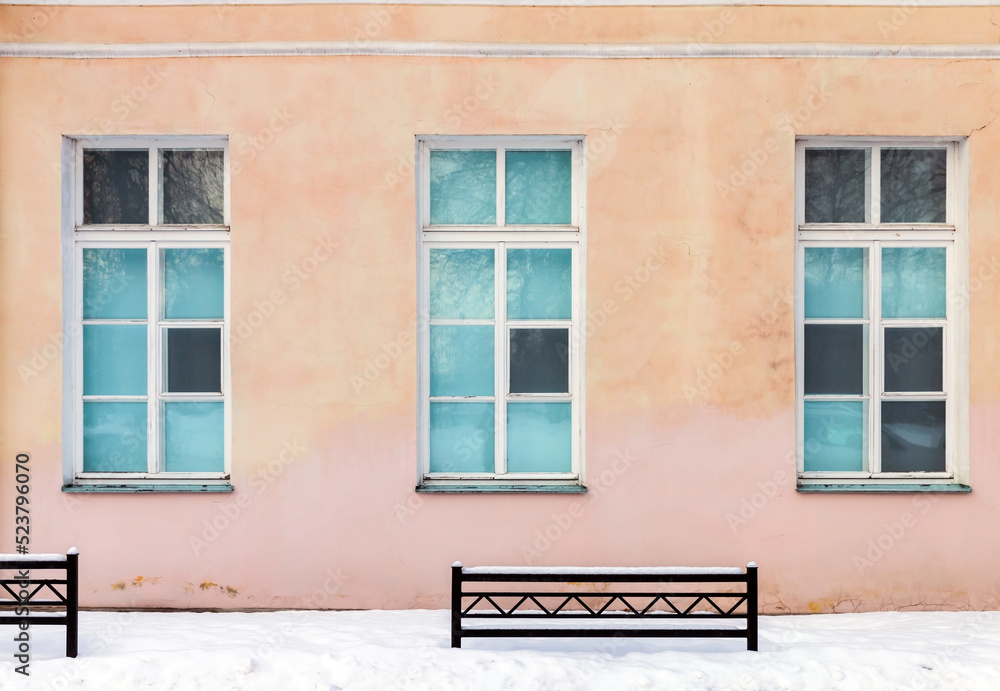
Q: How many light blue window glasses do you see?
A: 15